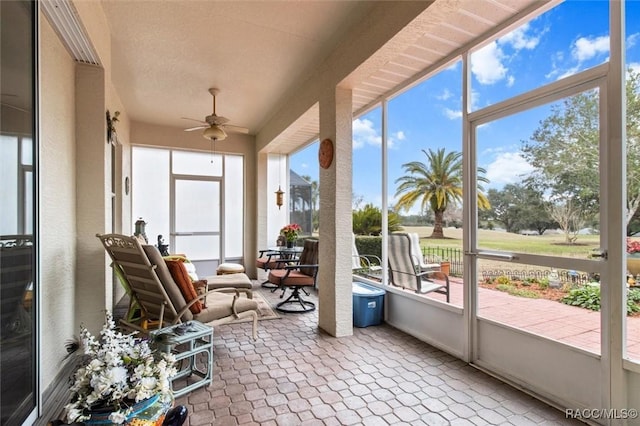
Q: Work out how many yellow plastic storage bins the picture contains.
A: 0